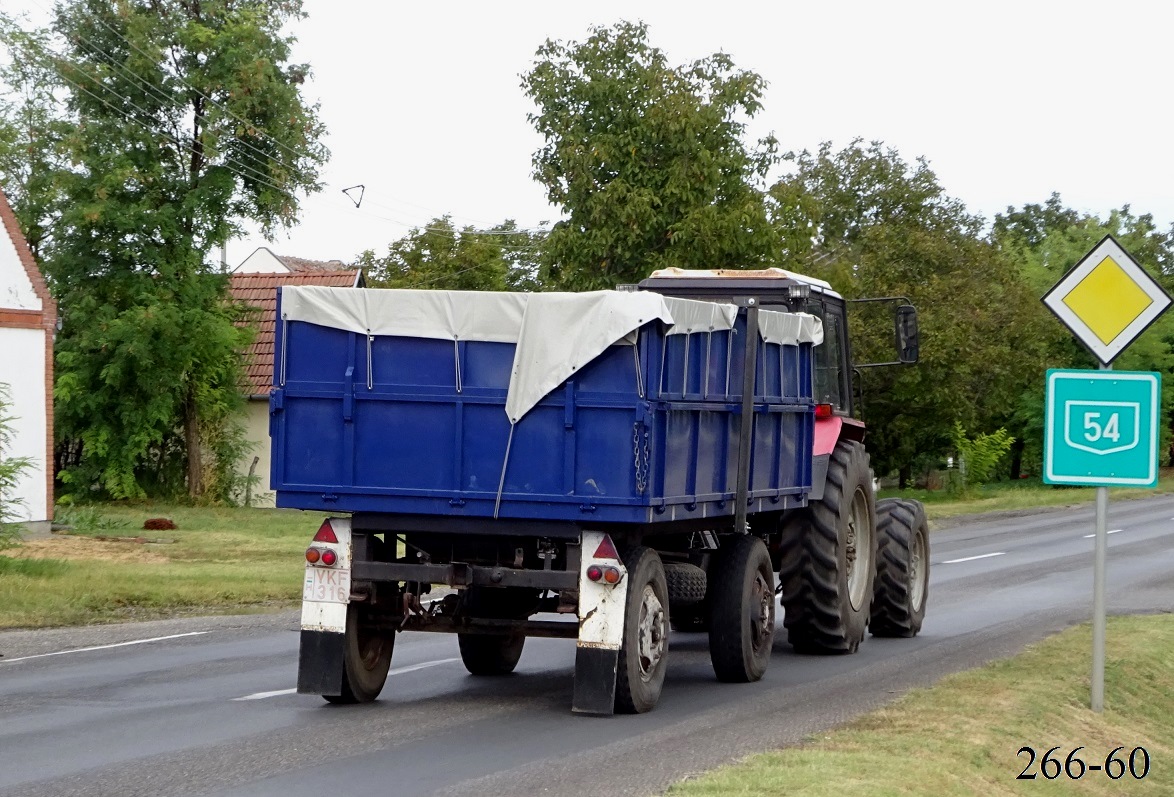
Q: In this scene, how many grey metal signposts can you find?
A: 1